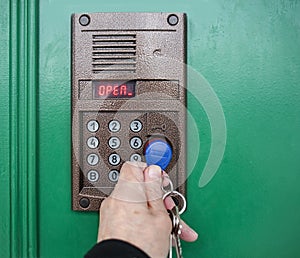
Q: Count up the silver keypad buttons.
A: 11